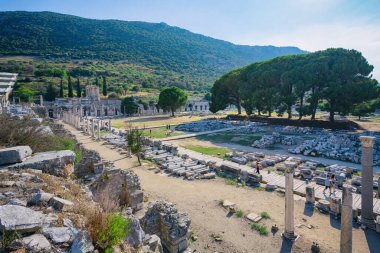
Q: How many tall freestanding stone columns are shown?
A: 3